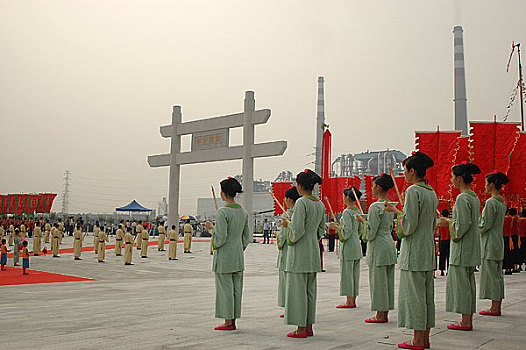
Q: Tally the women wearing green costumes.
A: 8